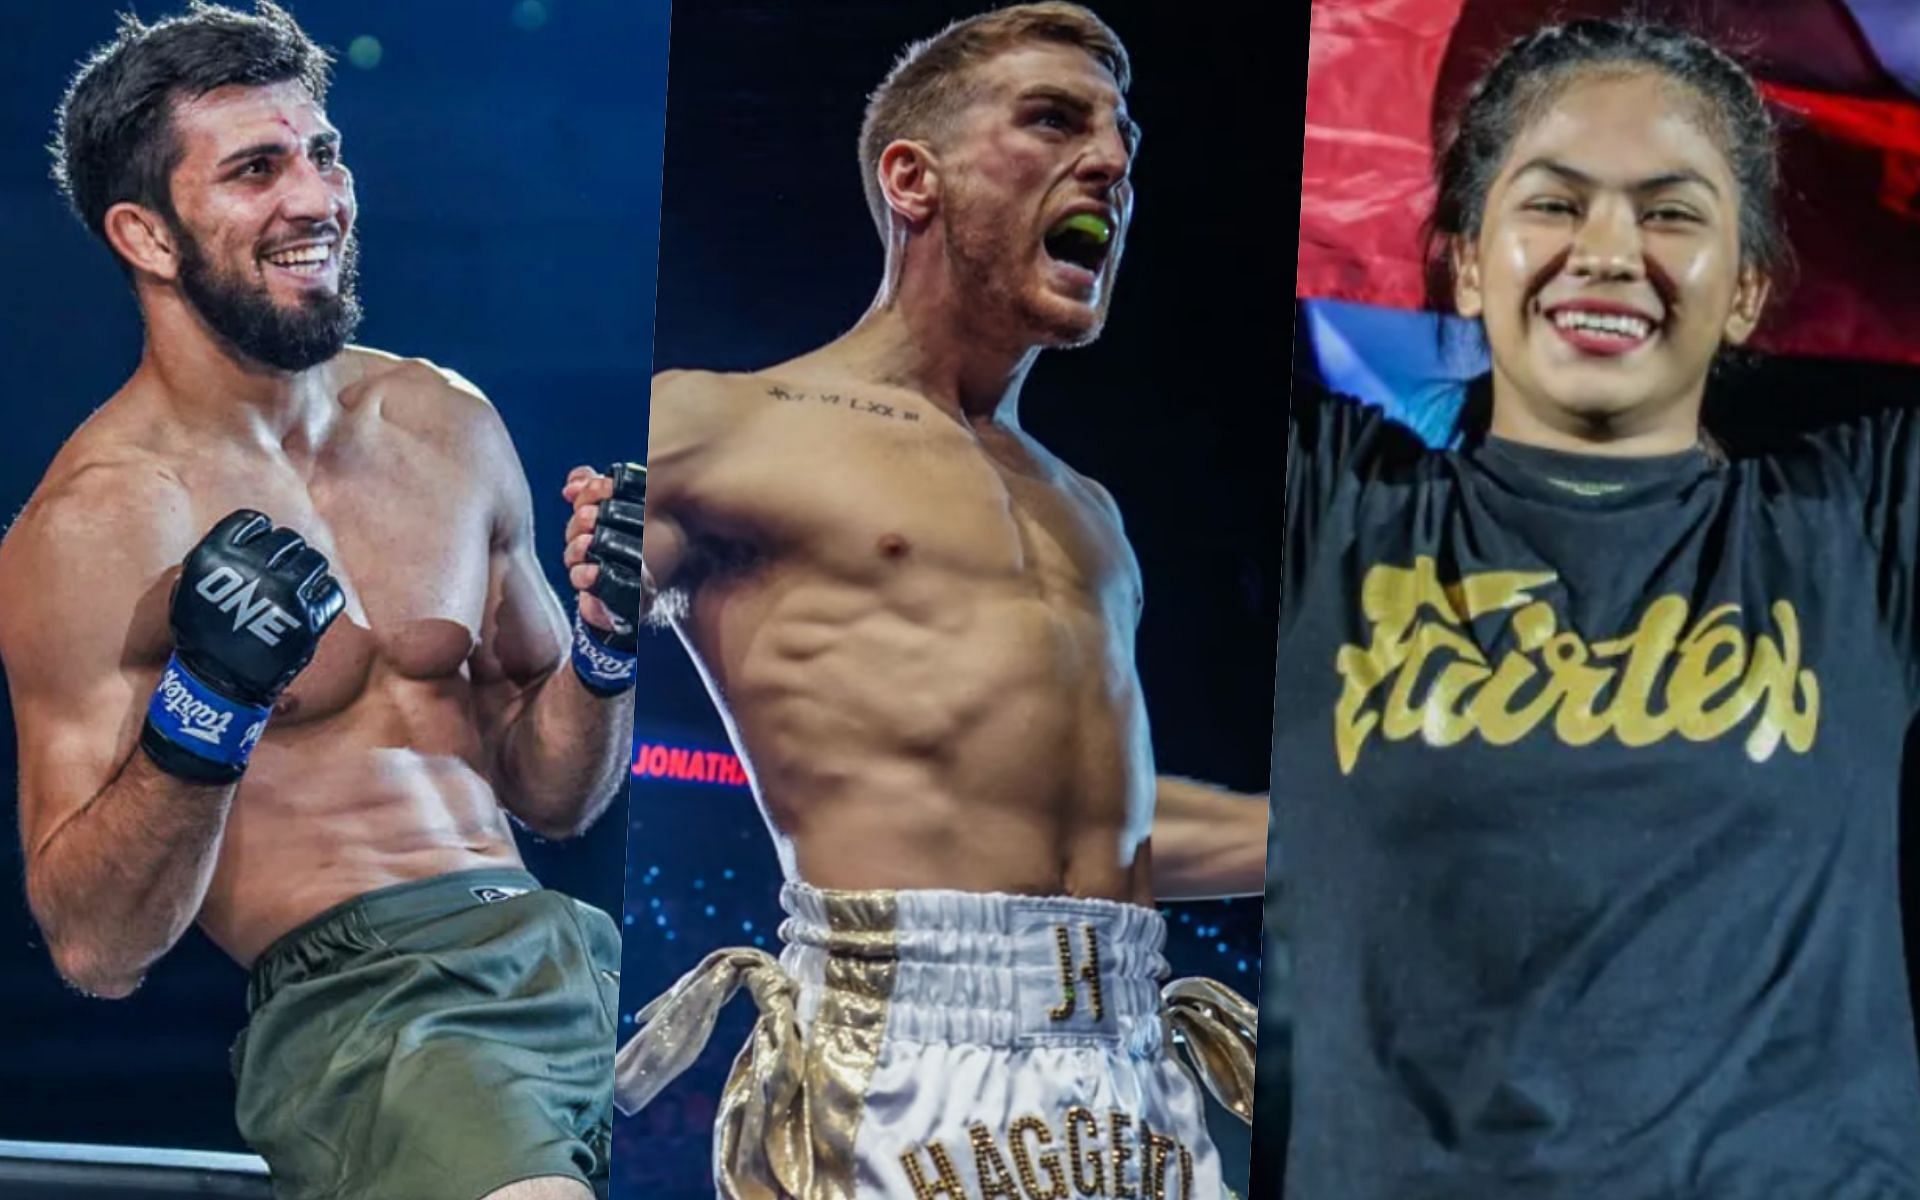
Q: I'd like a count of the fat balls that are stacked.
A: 0